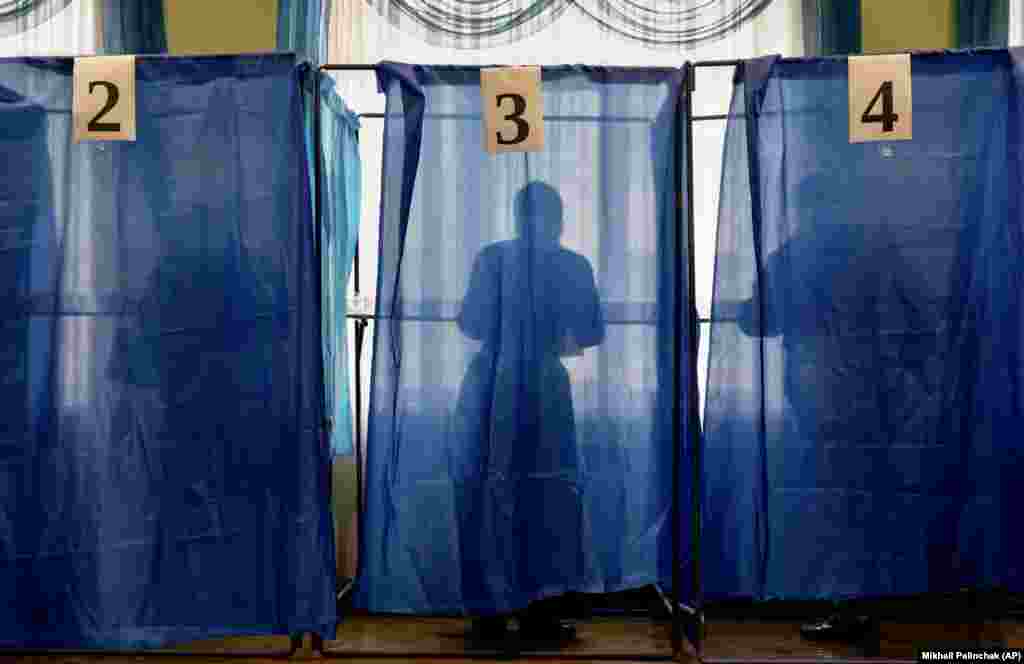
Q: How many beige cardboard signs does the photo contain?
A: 3